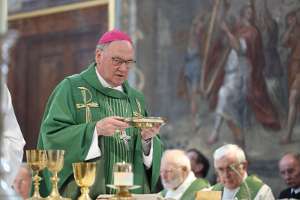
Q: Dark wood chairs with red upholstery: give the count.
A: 0